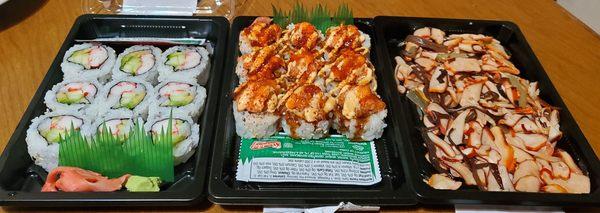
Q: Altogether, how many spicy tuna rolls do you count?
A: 9